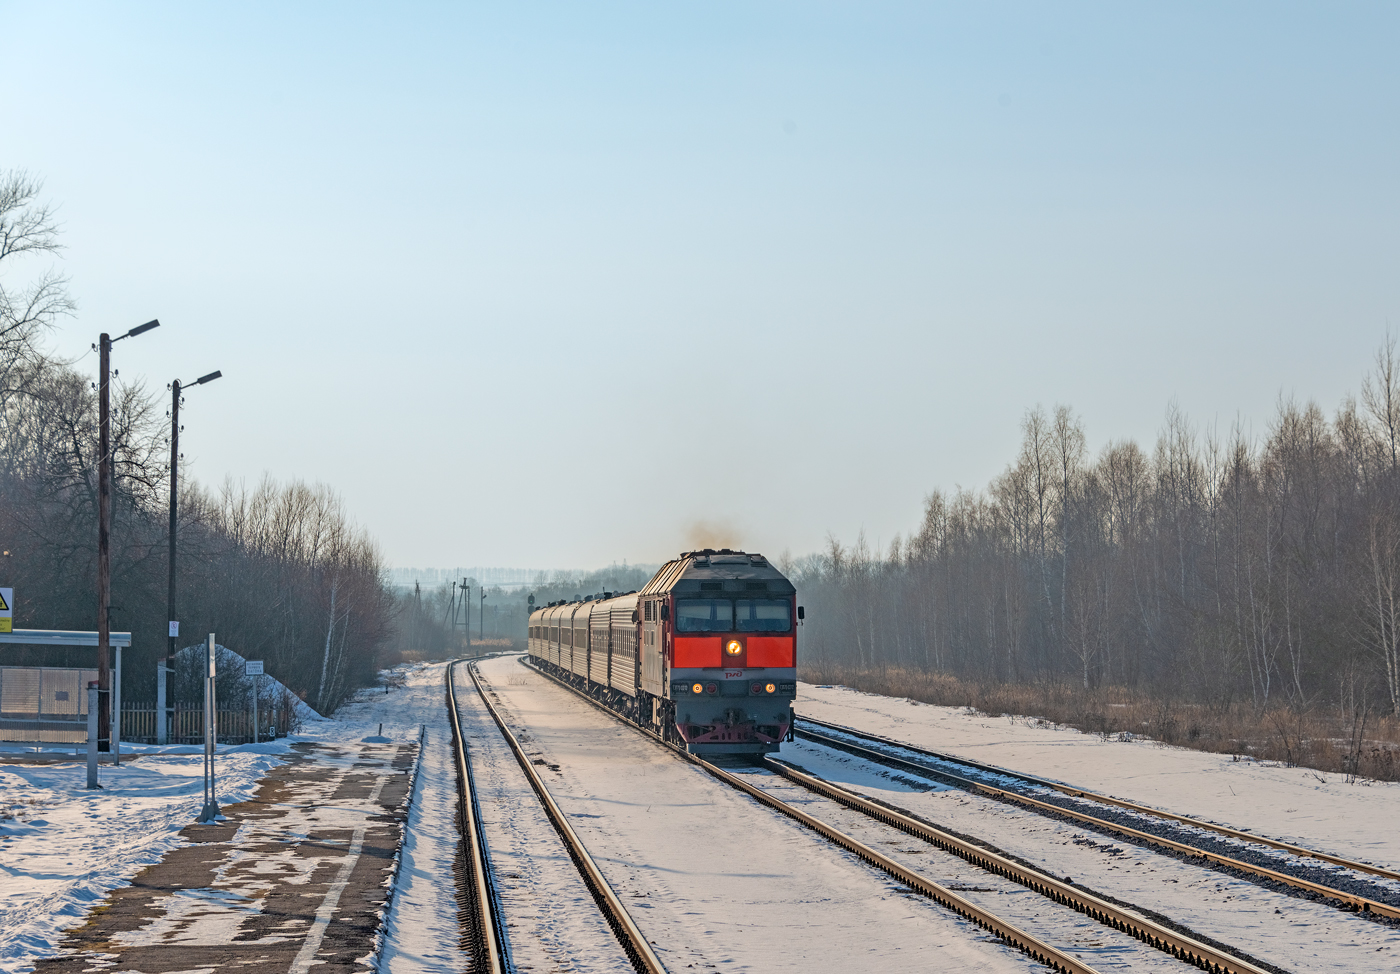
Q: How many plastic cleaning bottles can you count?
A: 0